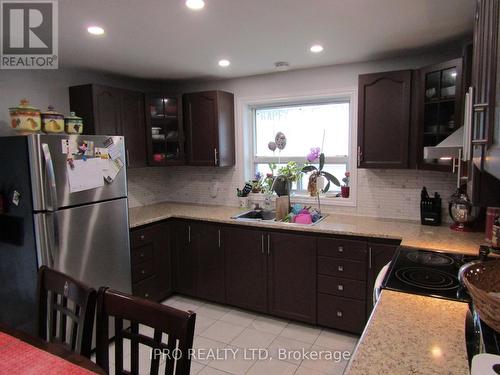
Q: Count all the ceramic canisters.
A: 3